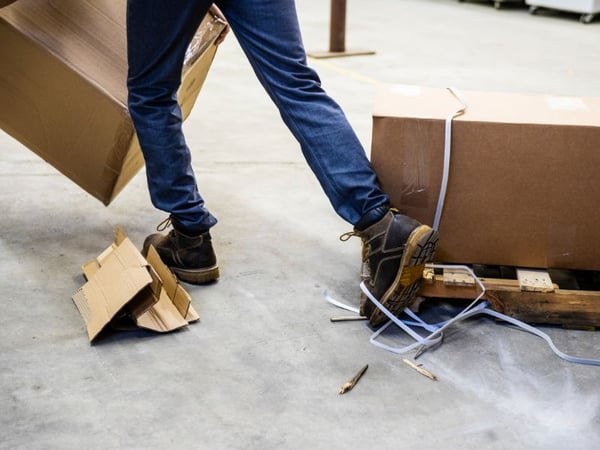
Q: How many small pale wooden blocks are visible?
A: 2